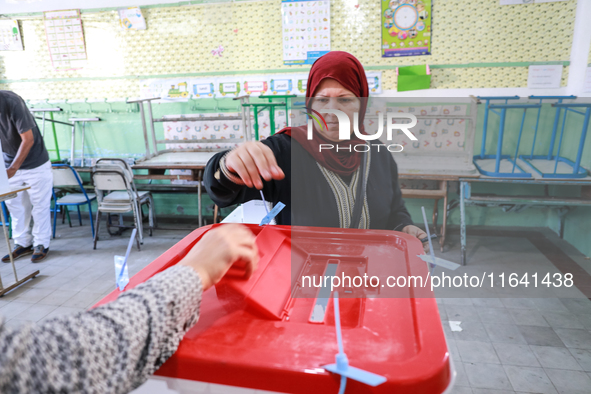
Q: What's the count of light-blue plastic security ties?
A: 4